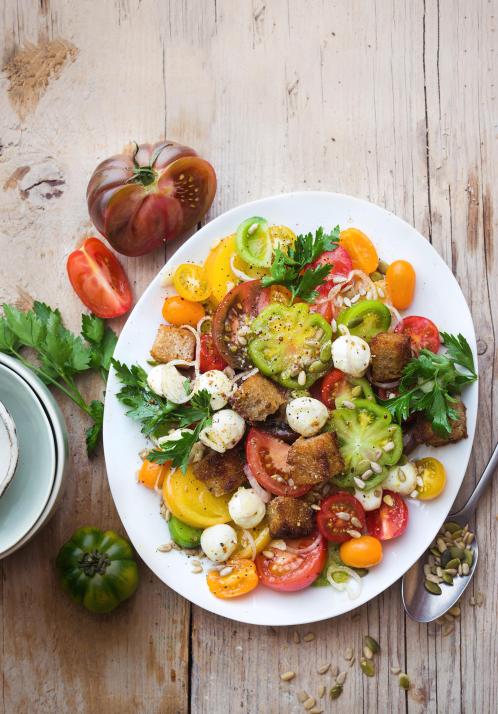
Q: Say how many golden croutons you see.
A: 7